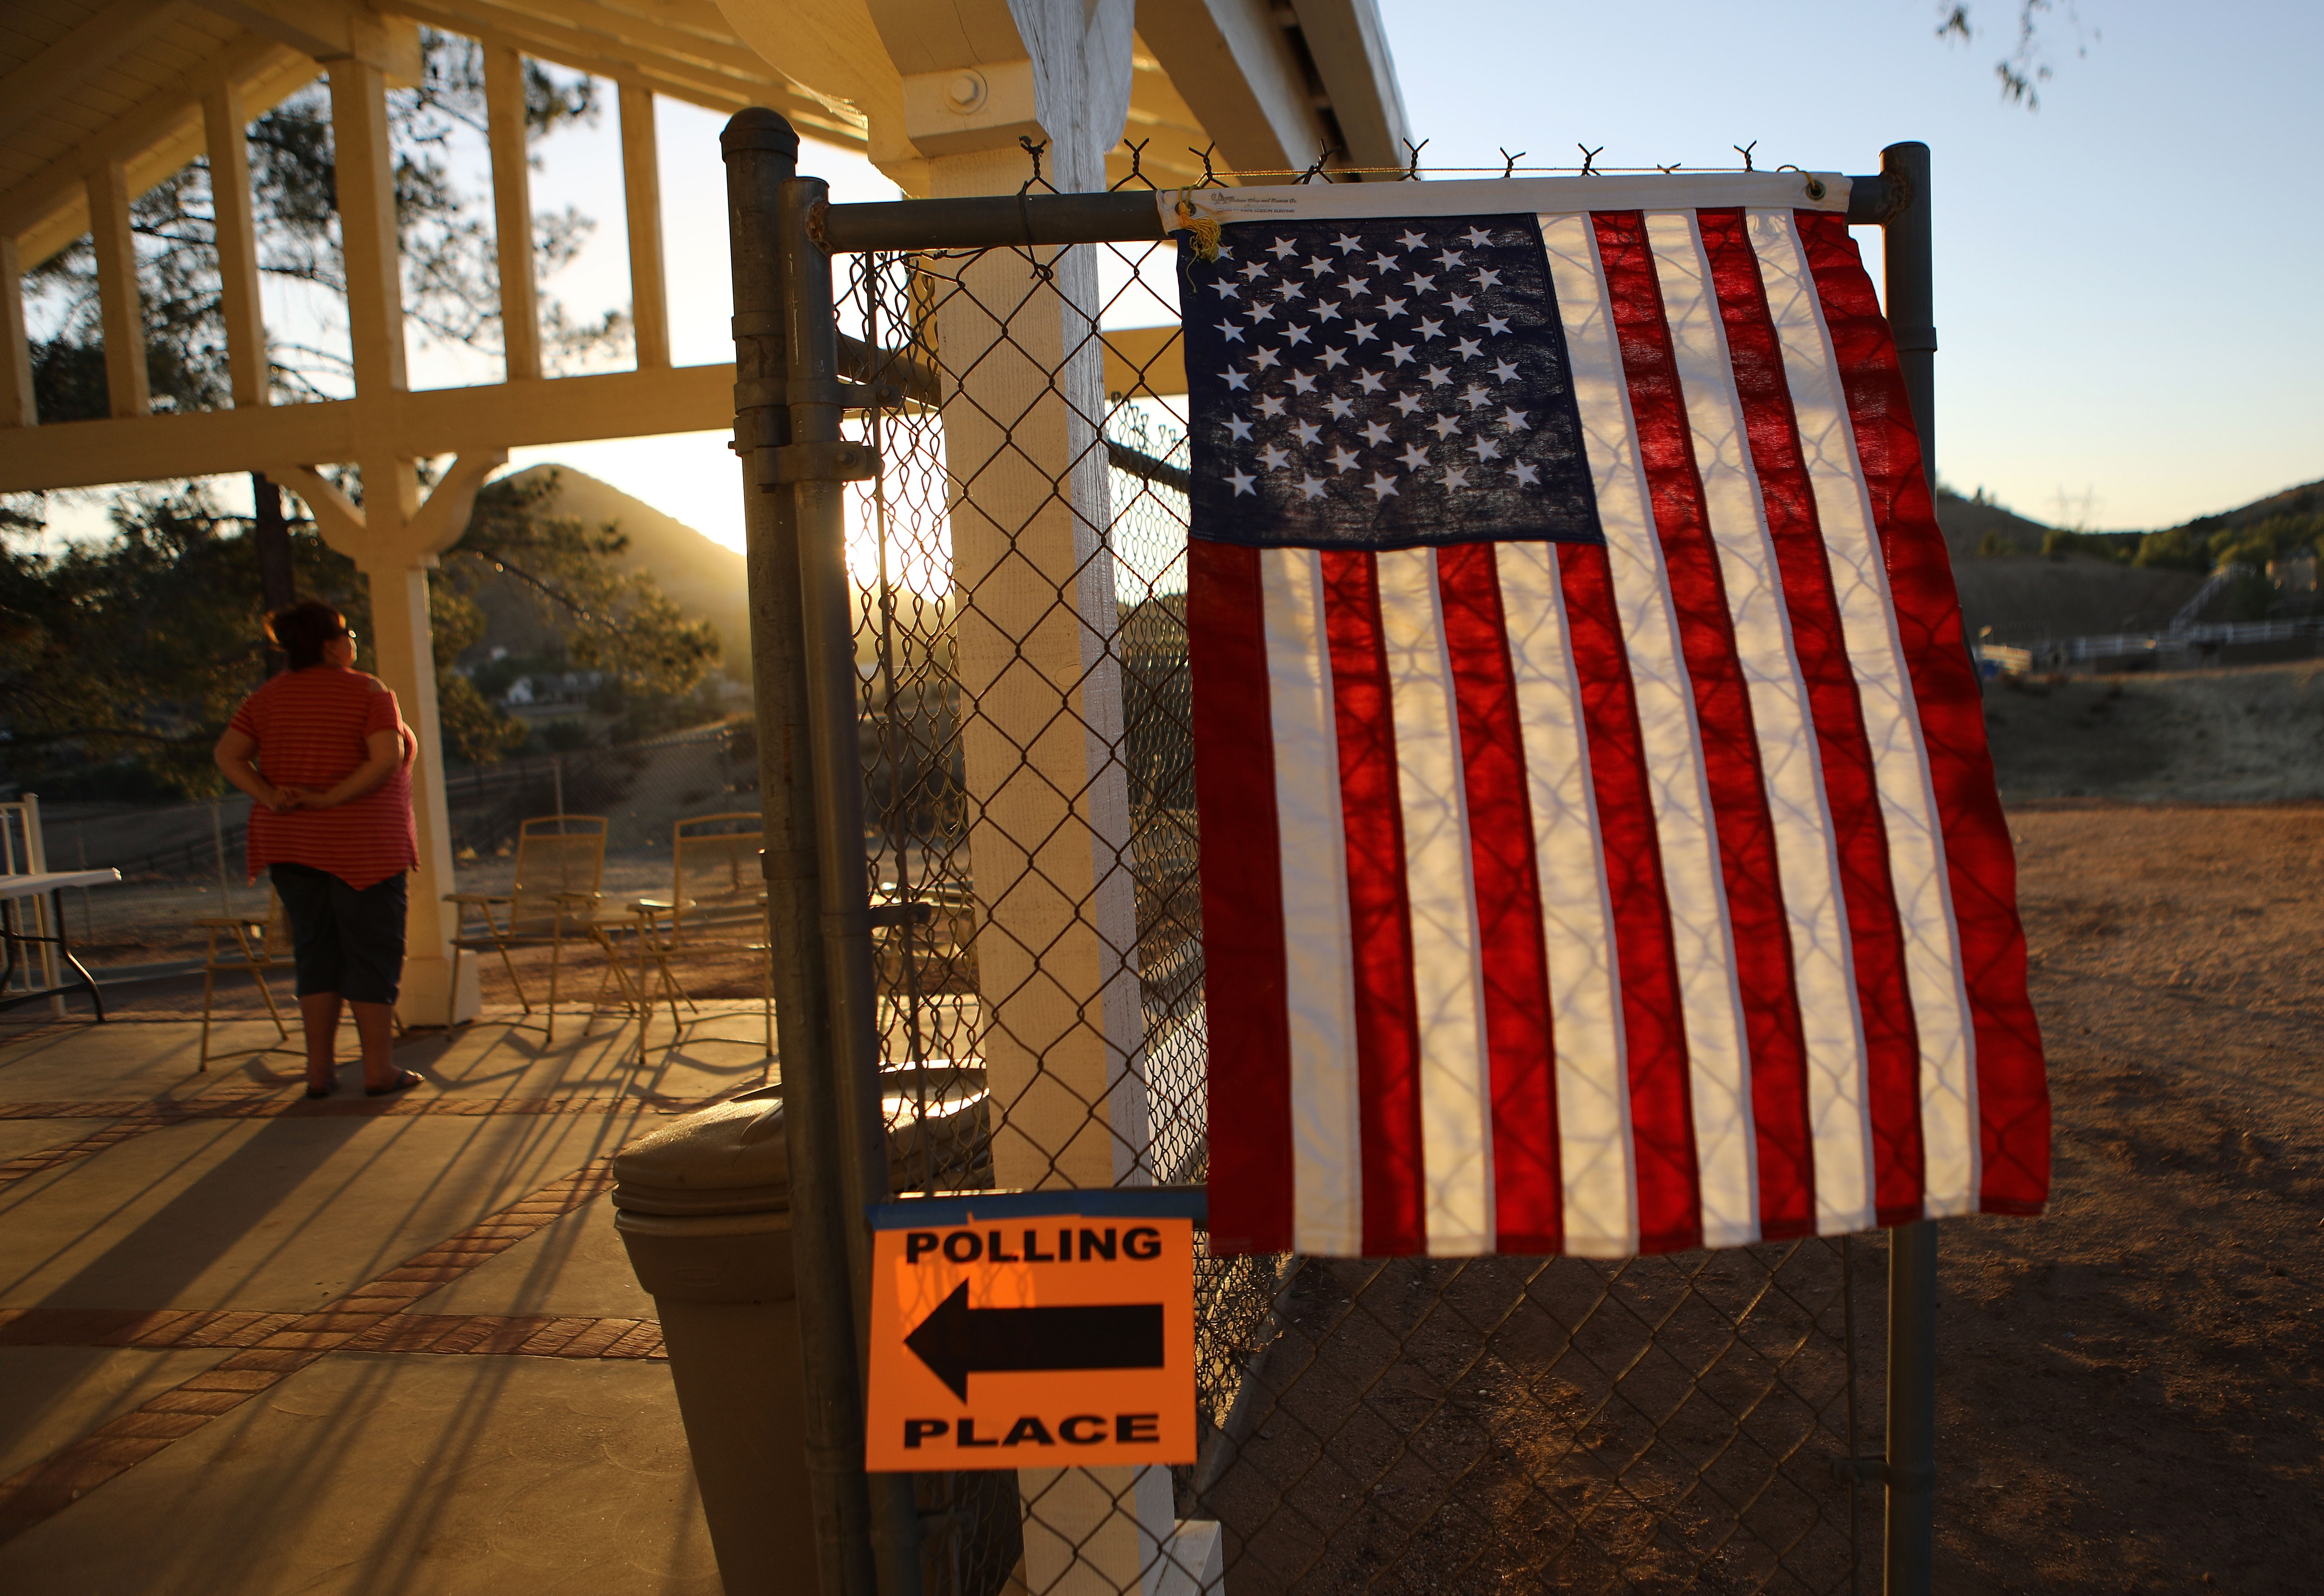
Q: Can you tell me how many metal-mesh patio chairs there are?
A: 3